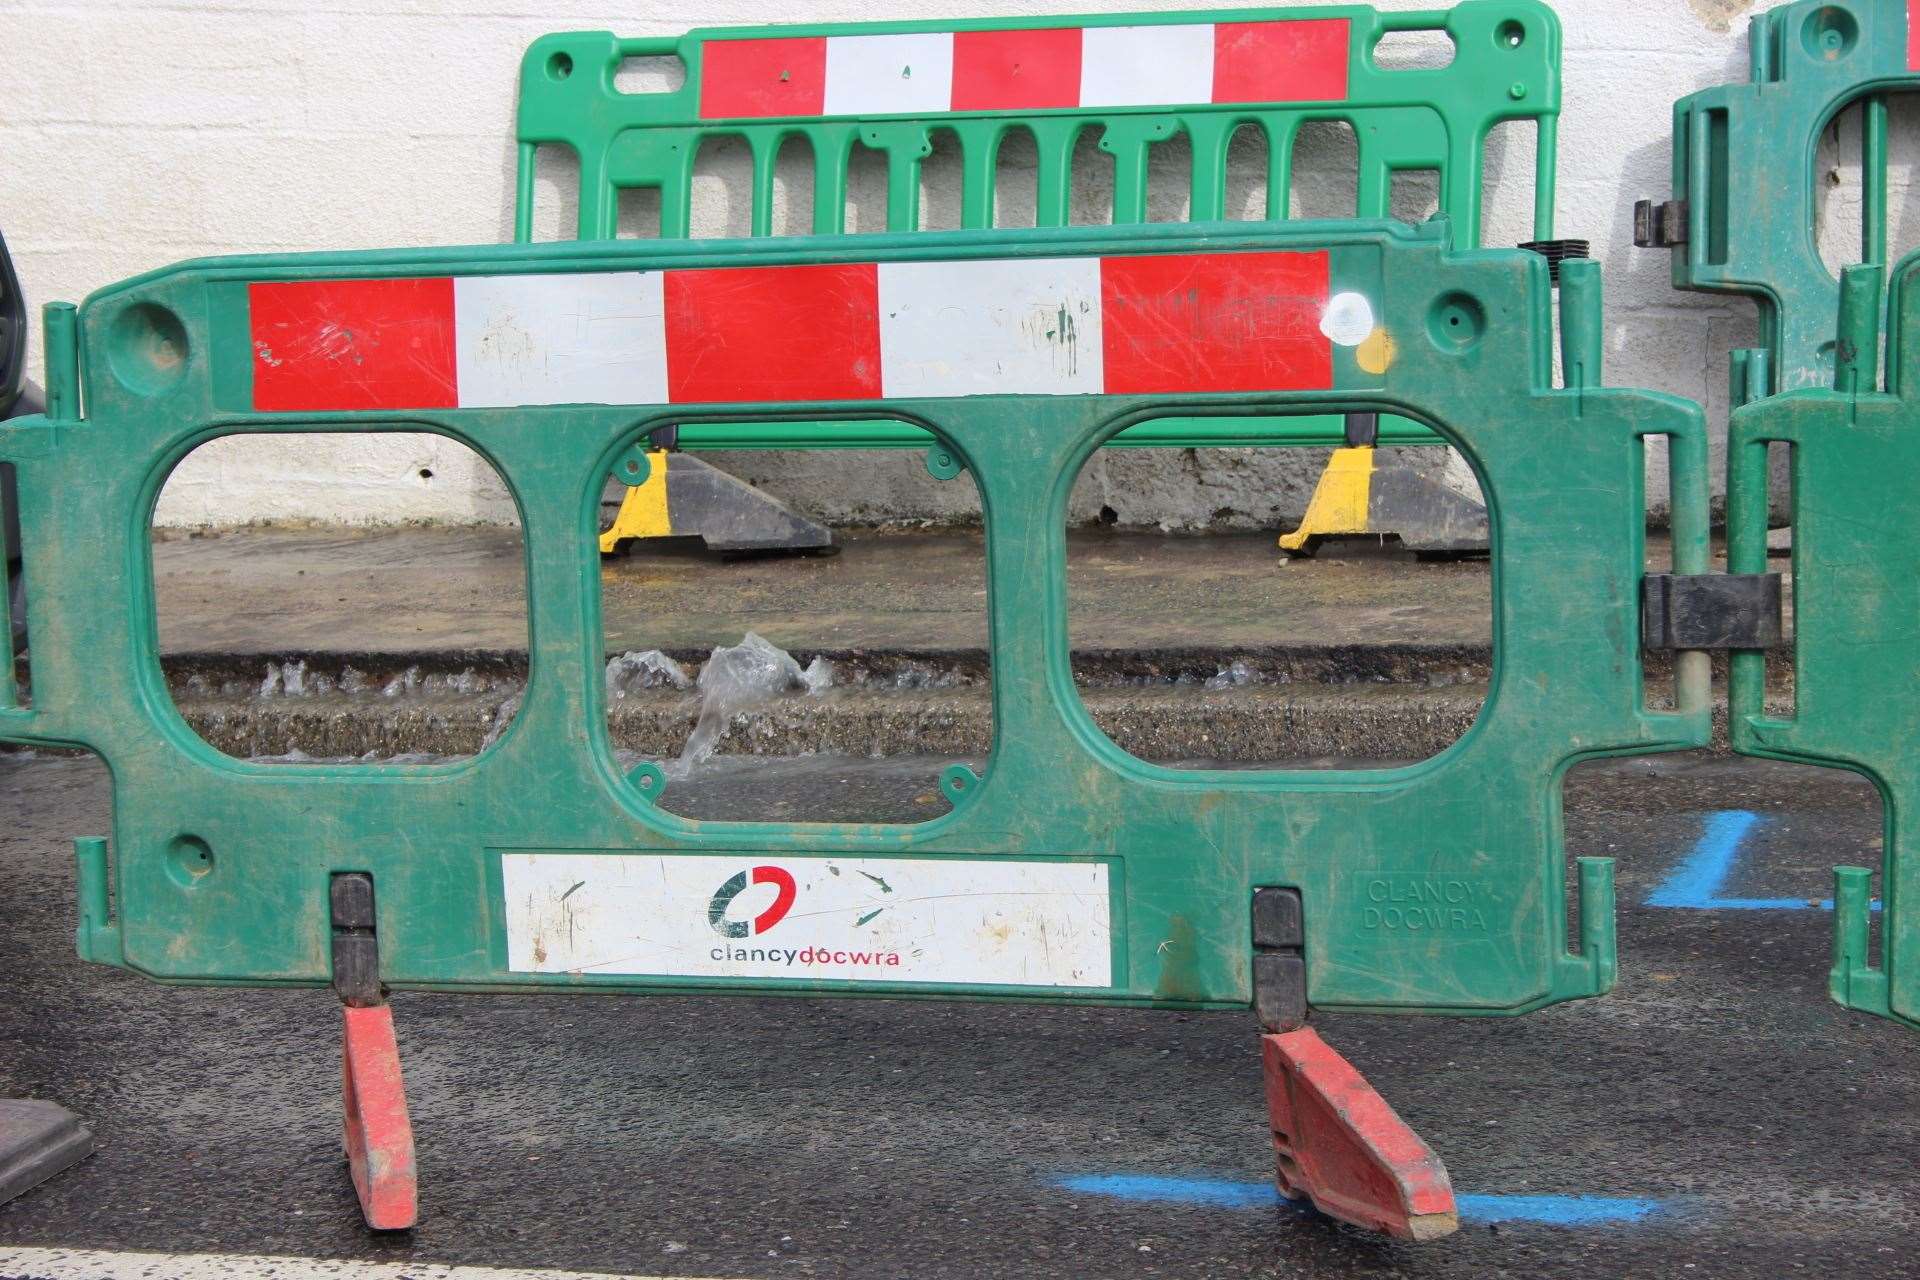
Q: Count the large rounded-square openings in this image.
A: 3